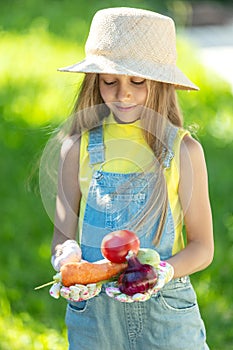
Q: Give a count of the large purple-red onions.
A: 1